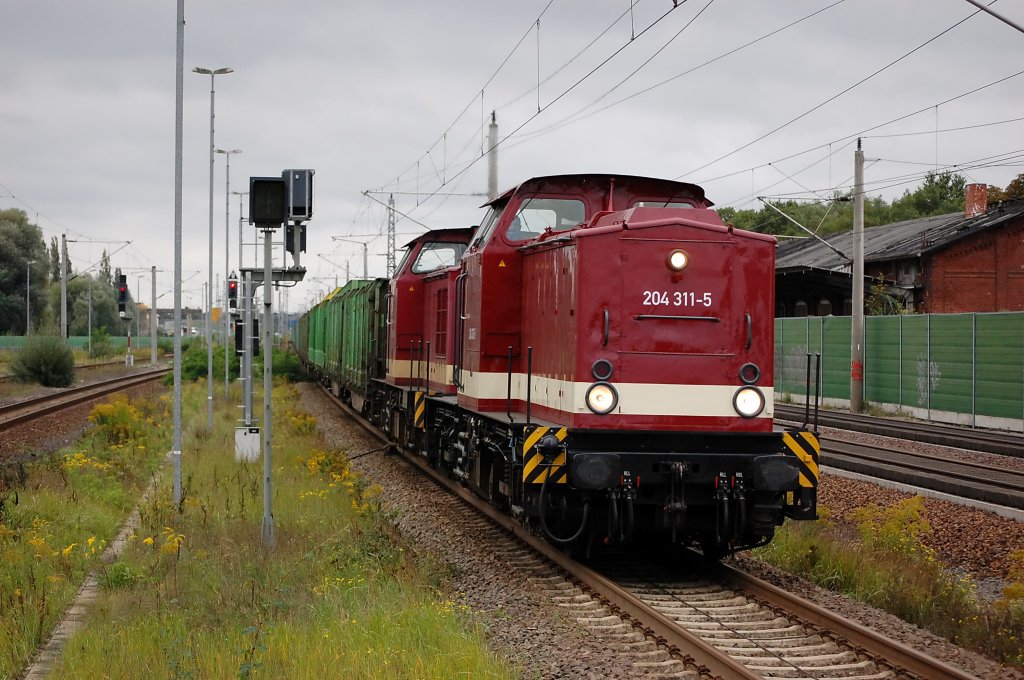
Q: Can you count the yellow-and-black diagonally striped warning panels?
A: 3